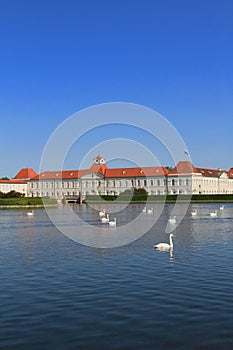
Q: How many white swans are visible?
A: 11